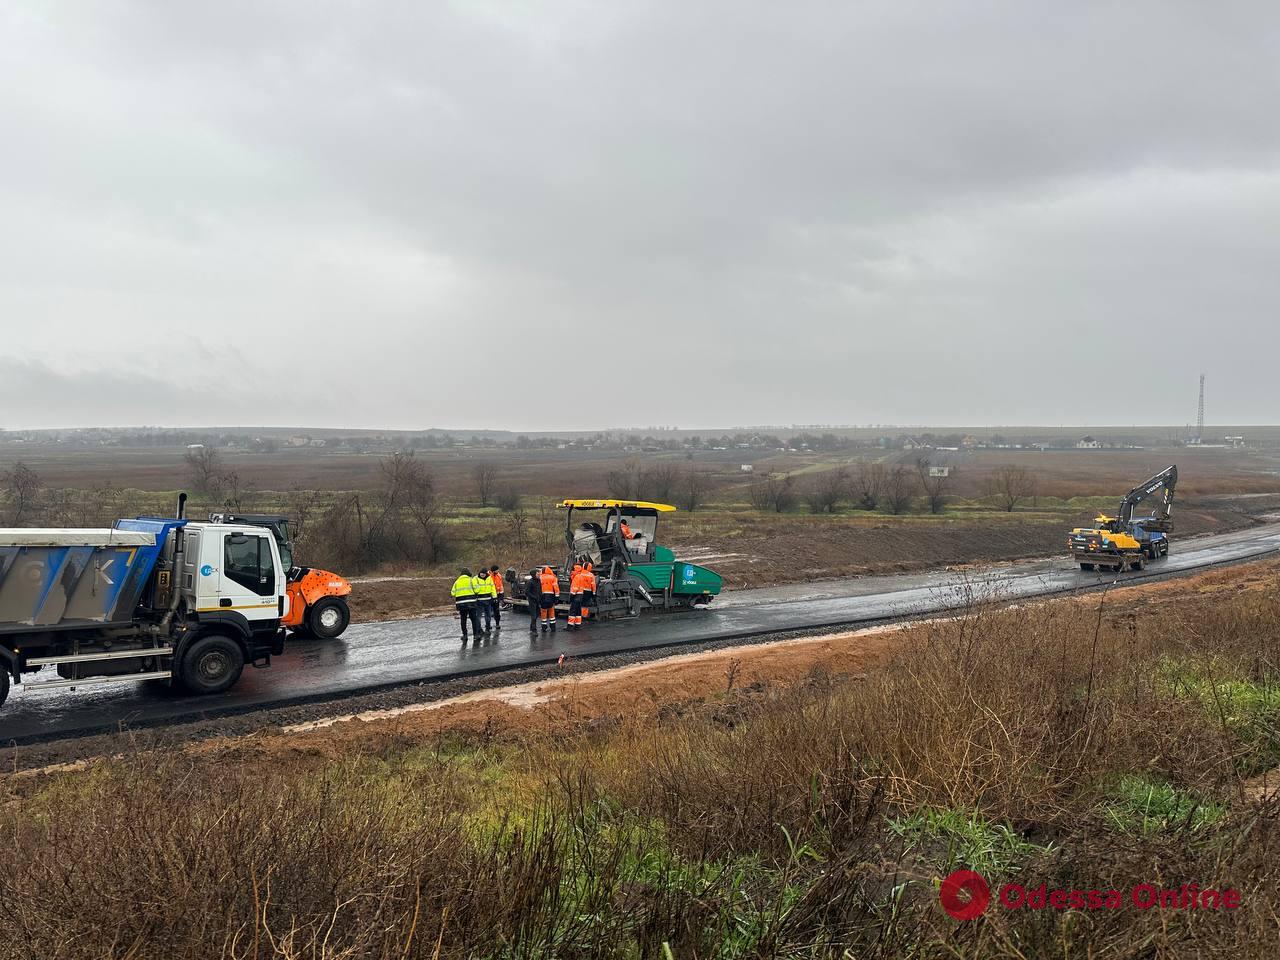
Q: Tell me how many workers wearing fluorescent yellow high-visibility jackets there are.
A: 2